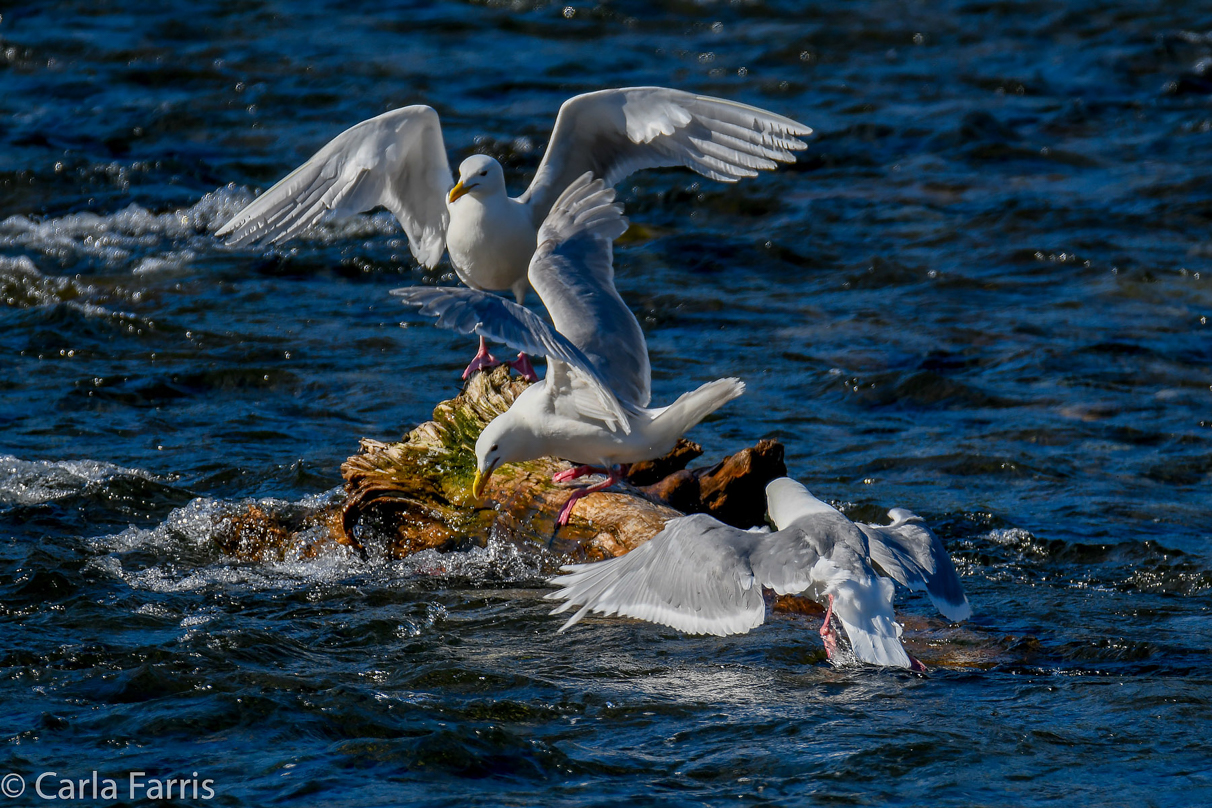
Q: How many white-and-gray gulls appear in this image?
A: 3